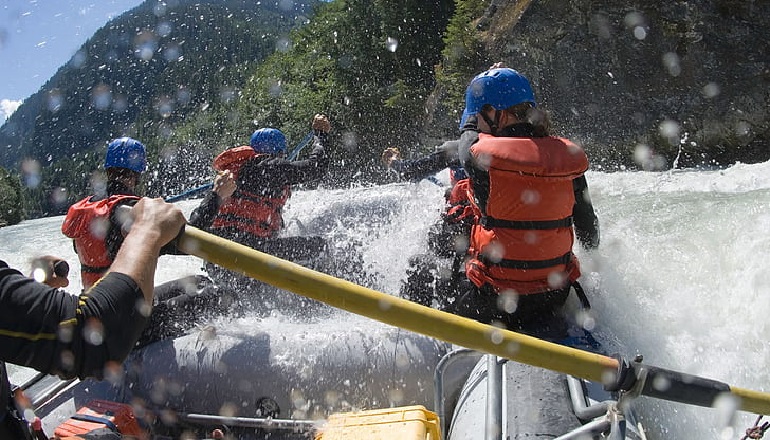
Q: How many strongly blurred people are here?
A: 0